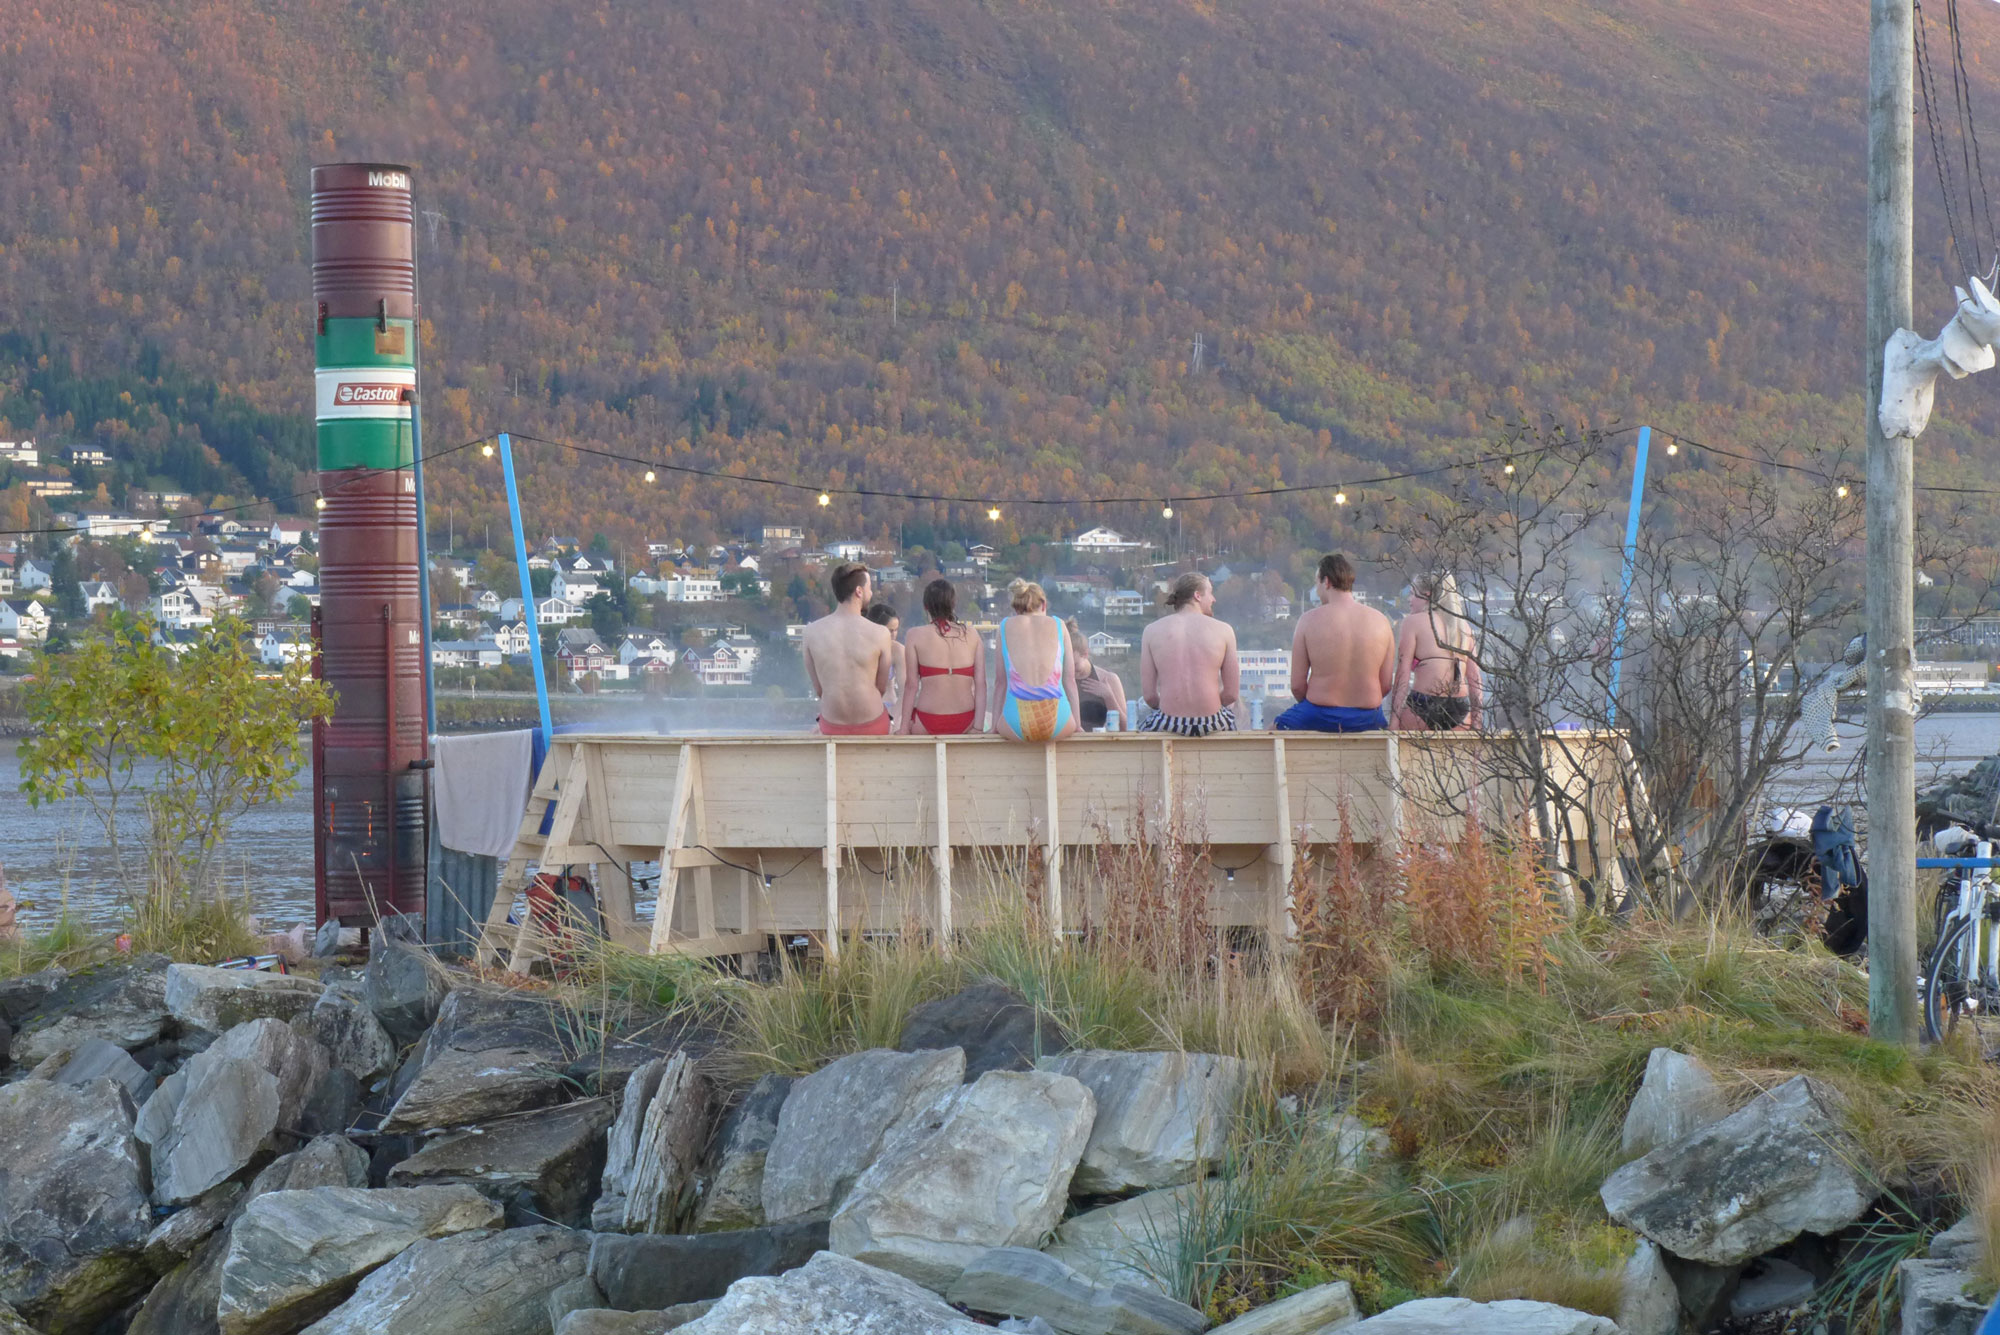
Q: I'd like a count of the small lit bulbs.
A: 11